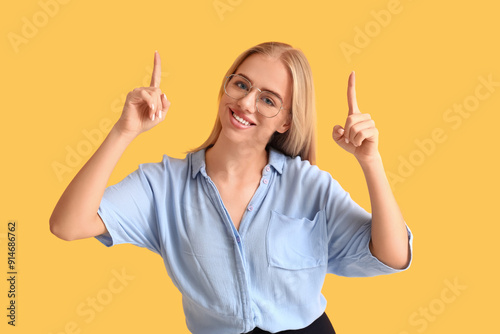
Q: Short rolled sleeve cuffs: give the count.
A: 2